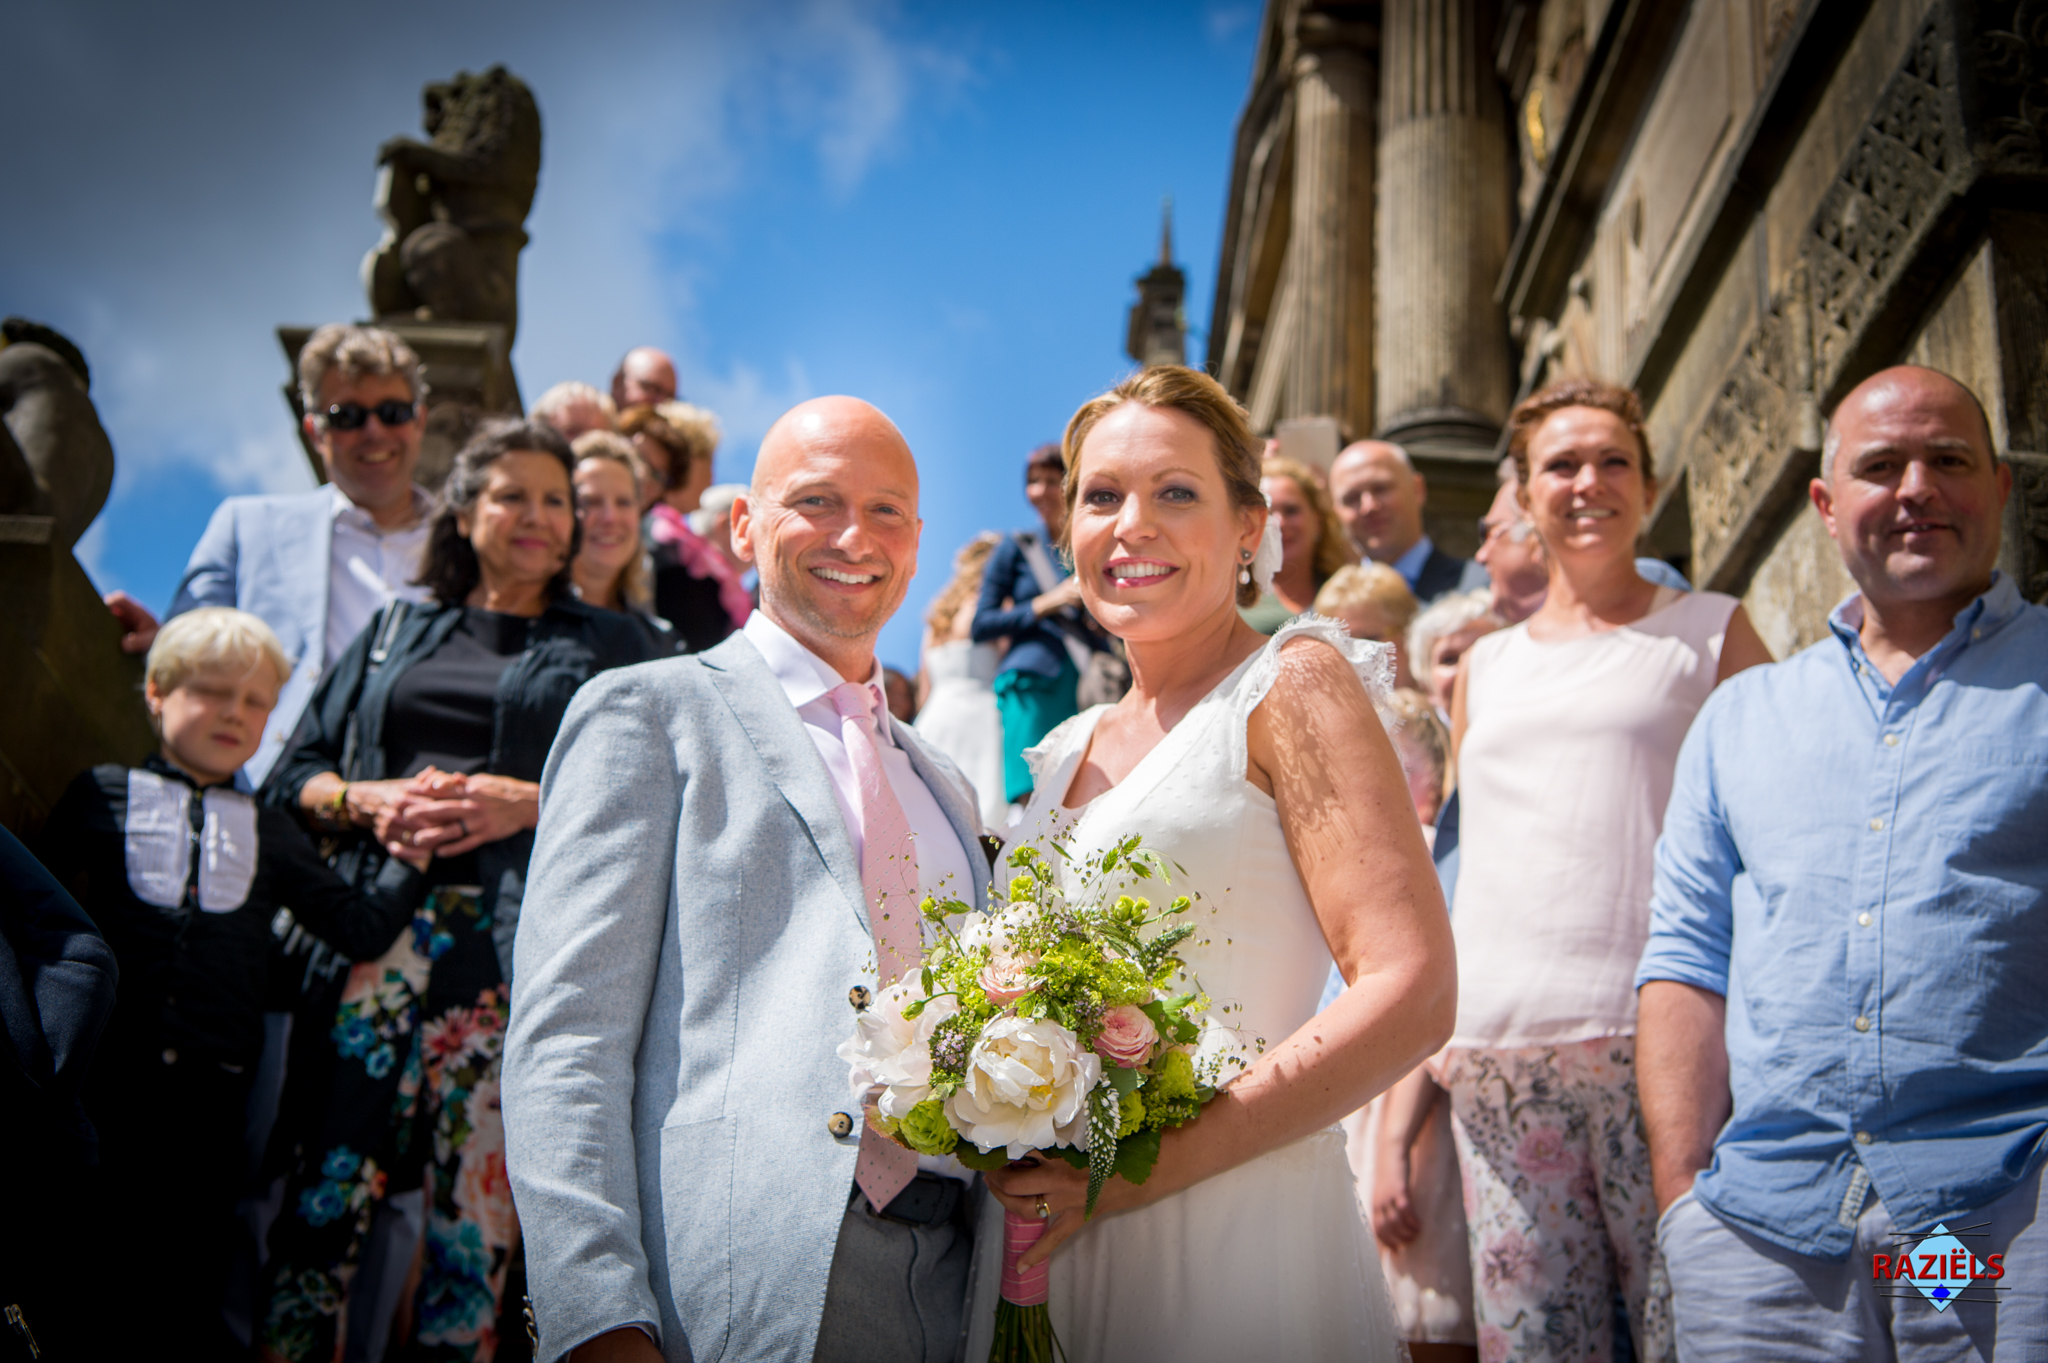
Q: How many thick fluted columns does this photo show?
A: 2